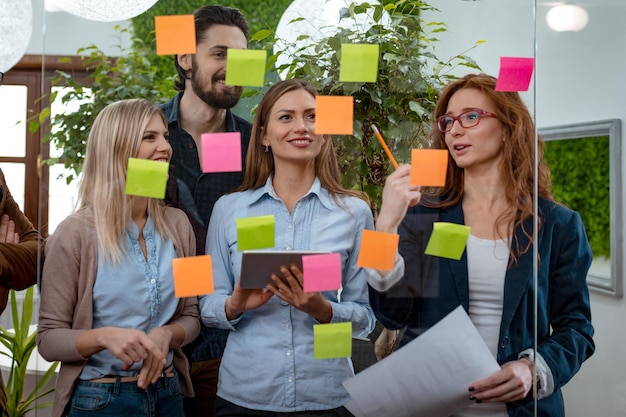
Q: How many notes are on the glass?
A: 14